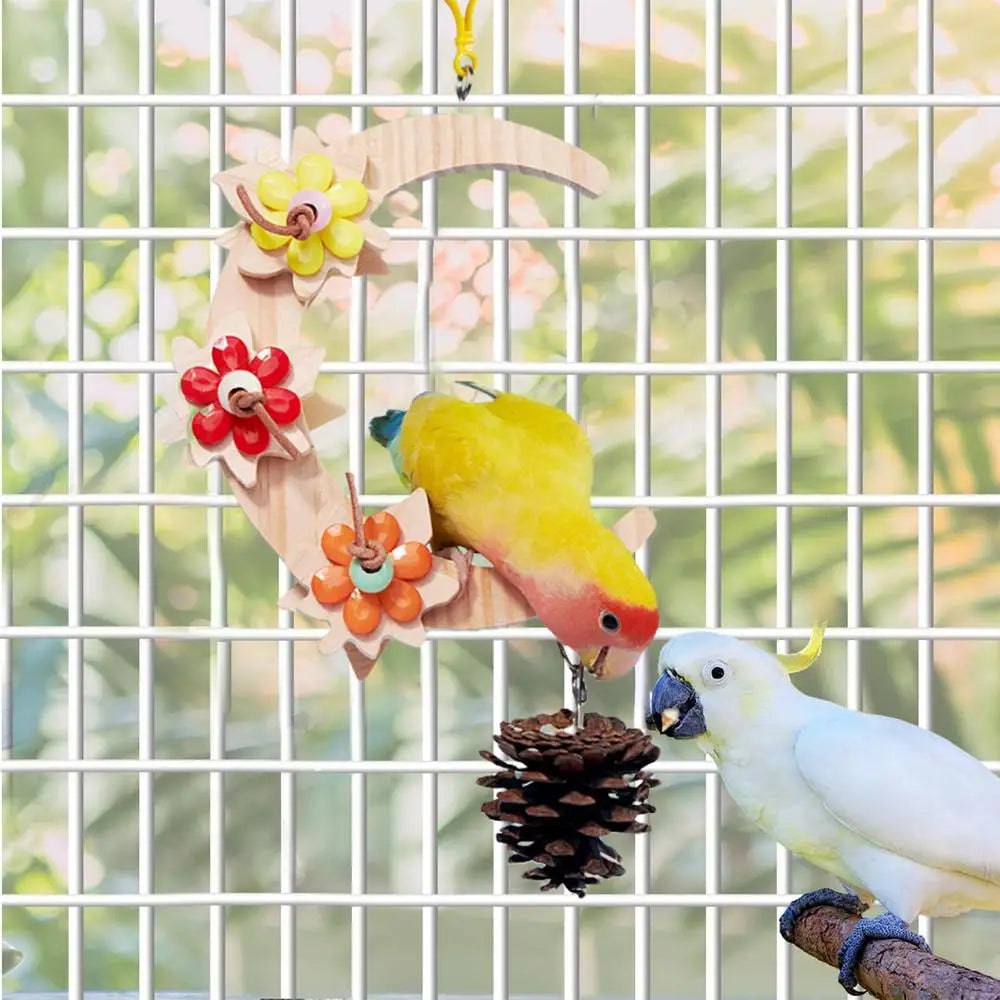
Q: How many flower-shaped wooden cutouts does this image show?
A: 3